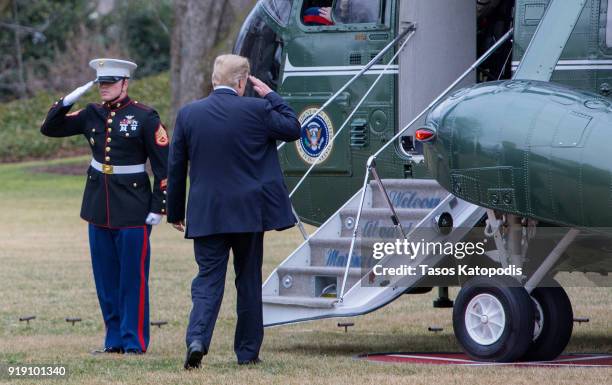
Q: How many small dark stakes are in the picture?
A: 6